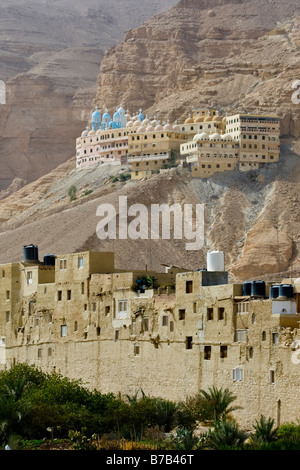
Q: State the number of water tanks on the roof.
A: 7